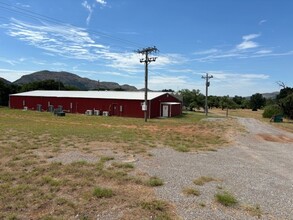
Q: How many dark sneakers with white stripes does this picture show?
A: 0